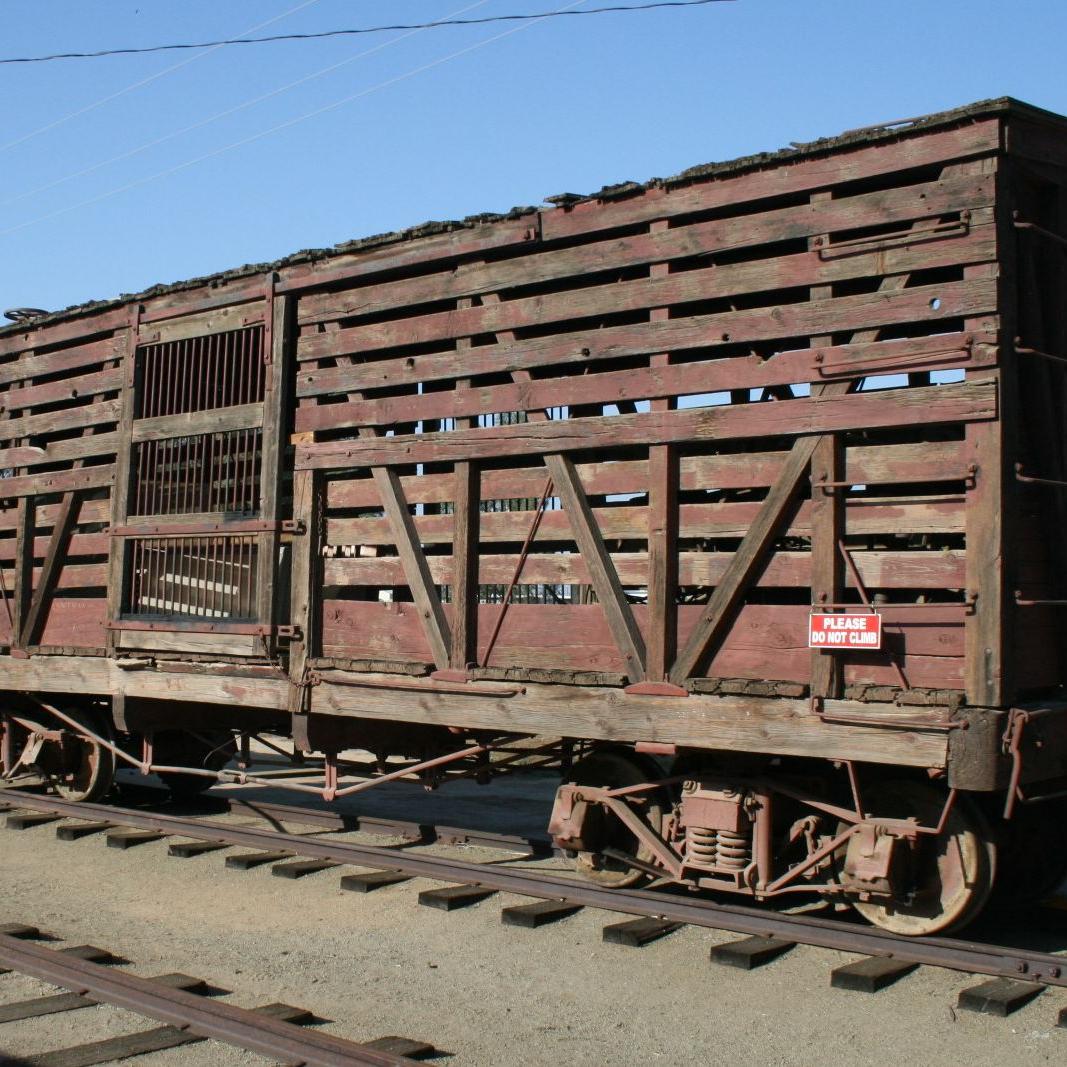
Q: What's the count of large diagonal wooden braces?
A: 4